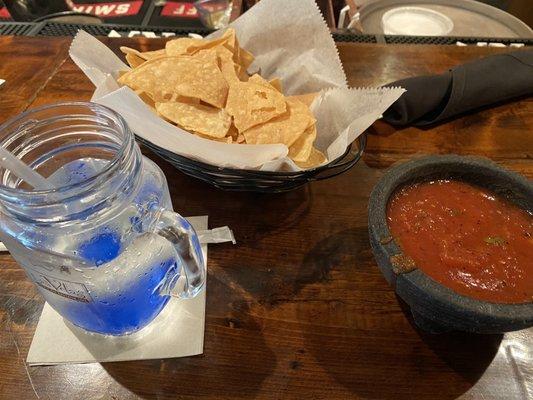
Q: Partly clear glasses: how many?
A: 1